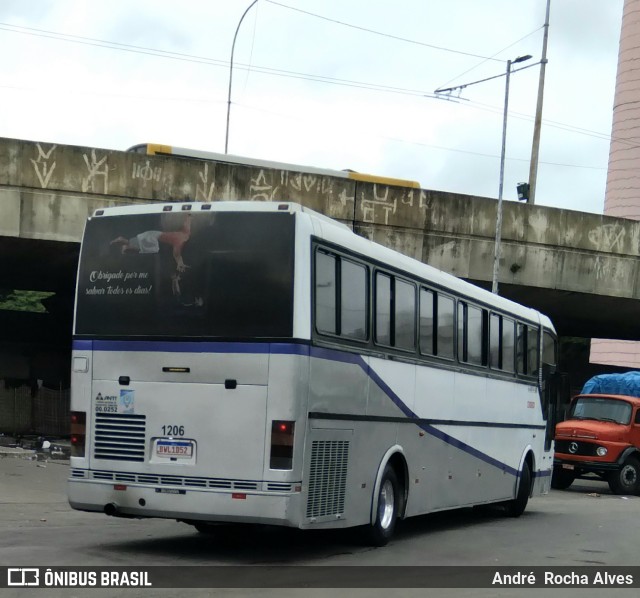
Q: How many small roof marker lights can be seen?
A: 5